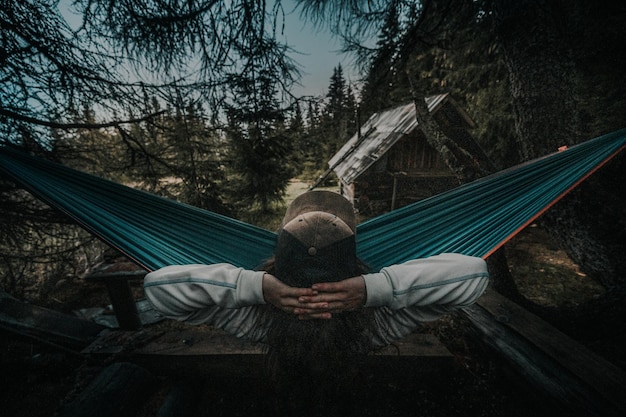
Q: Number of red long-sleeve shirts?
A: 0